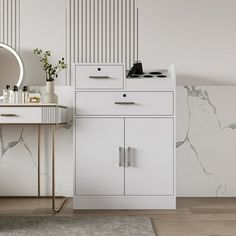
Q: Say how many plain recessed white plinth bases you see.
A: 1